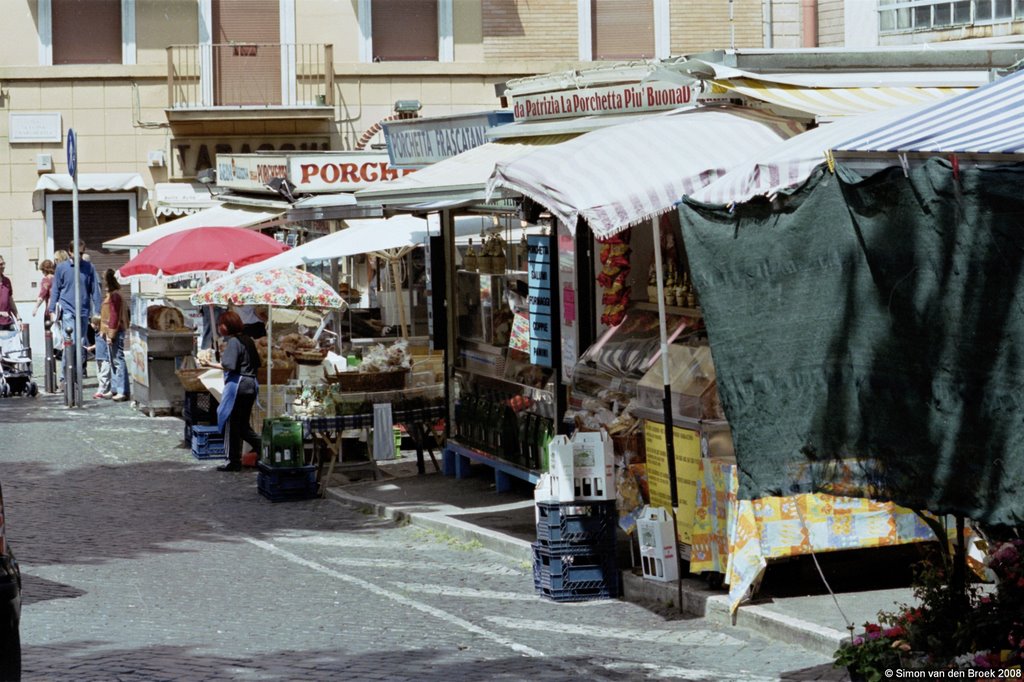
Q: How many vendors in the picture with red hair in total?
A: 1